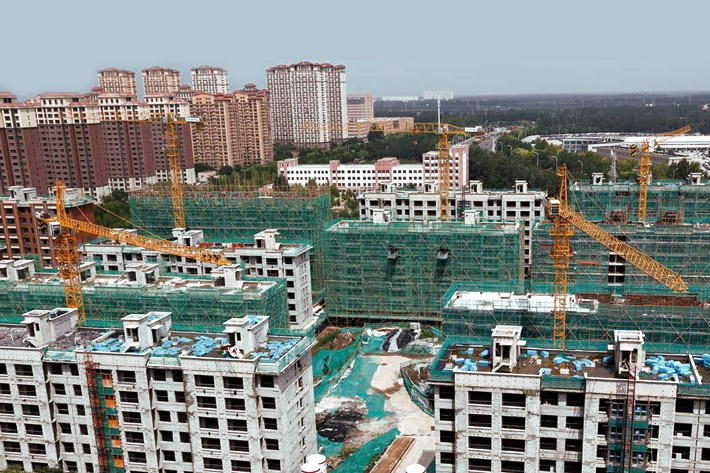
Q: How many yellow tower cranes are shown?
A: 5